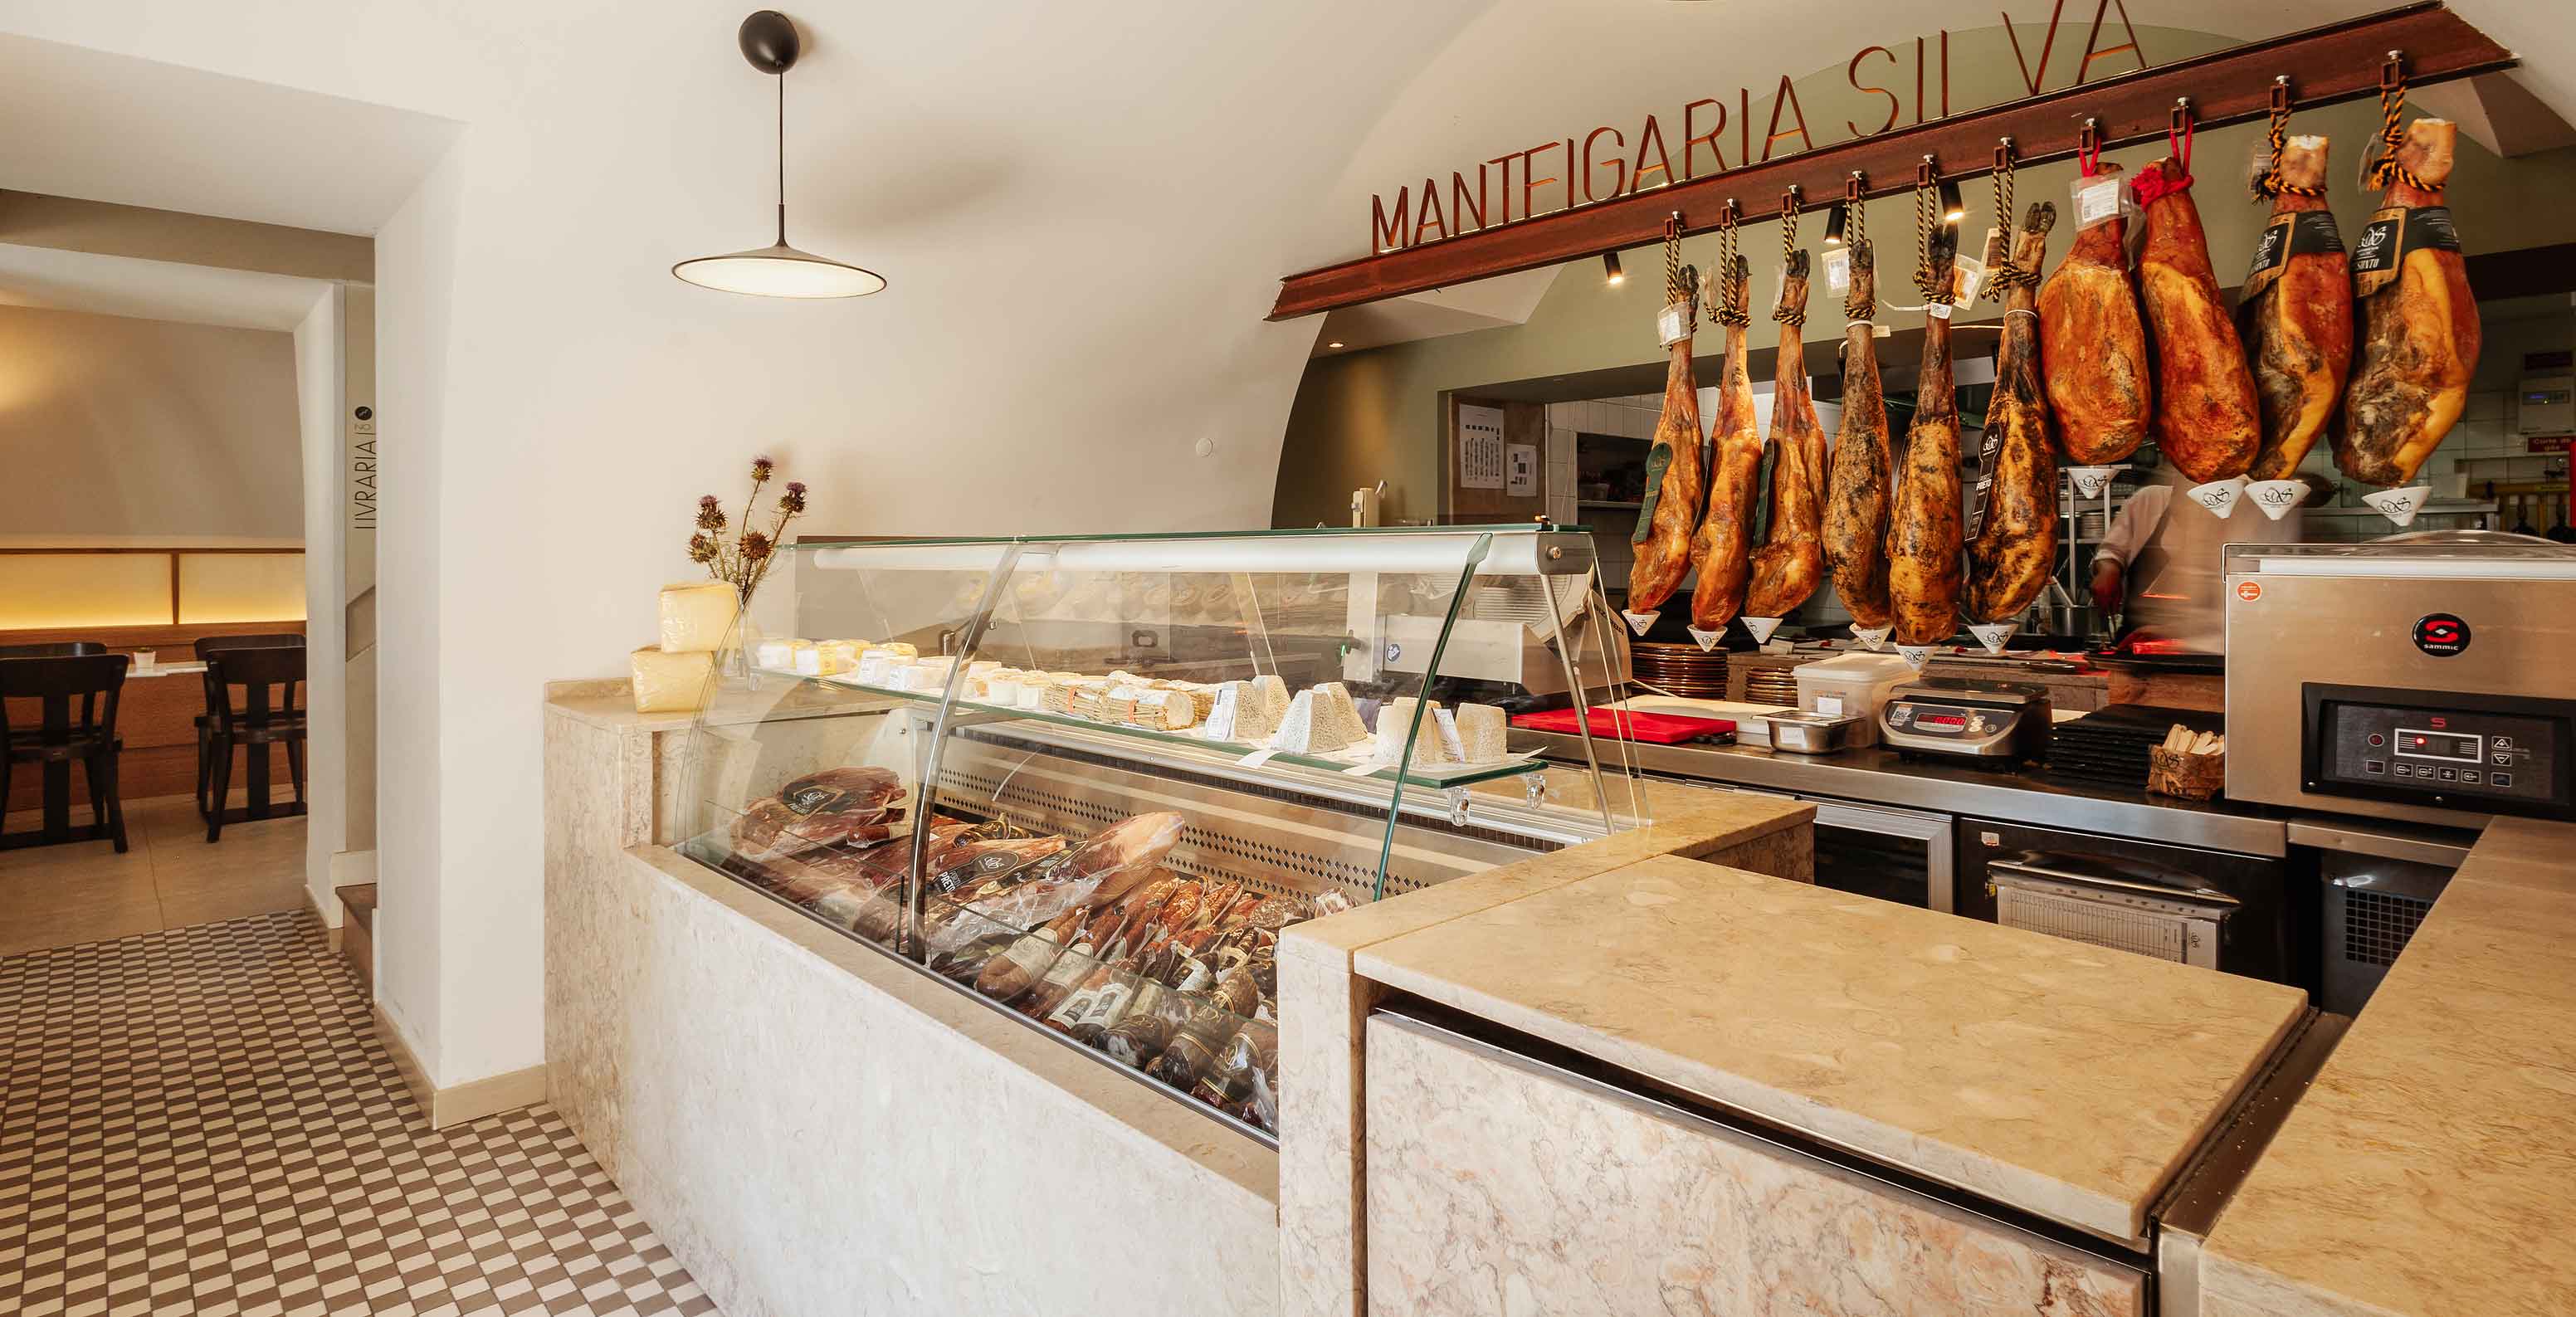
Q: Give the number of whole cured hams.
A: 10